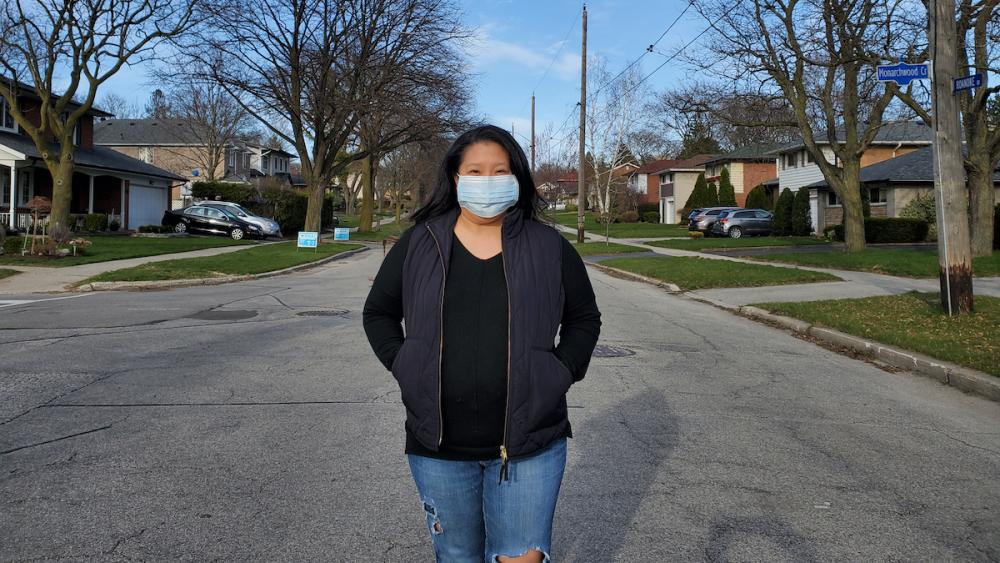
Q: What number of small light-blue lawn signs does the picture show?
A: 2